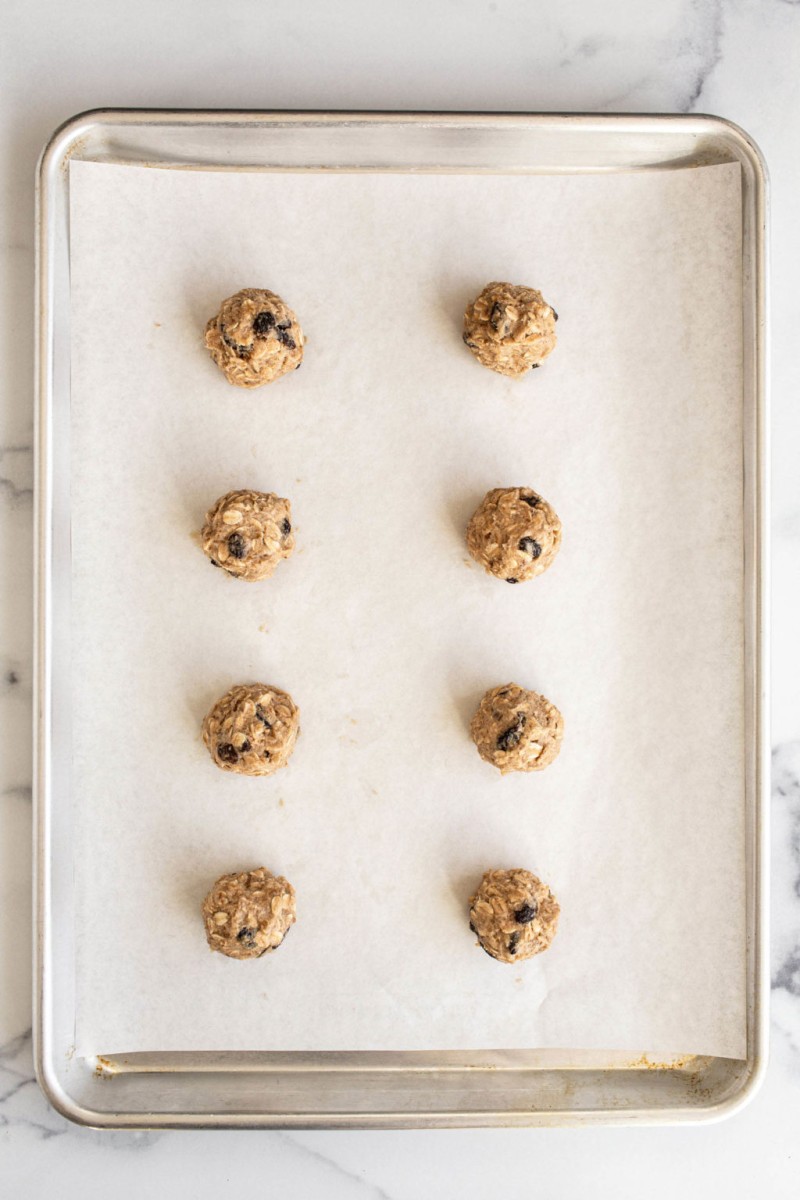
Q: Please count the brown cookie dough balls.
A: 8